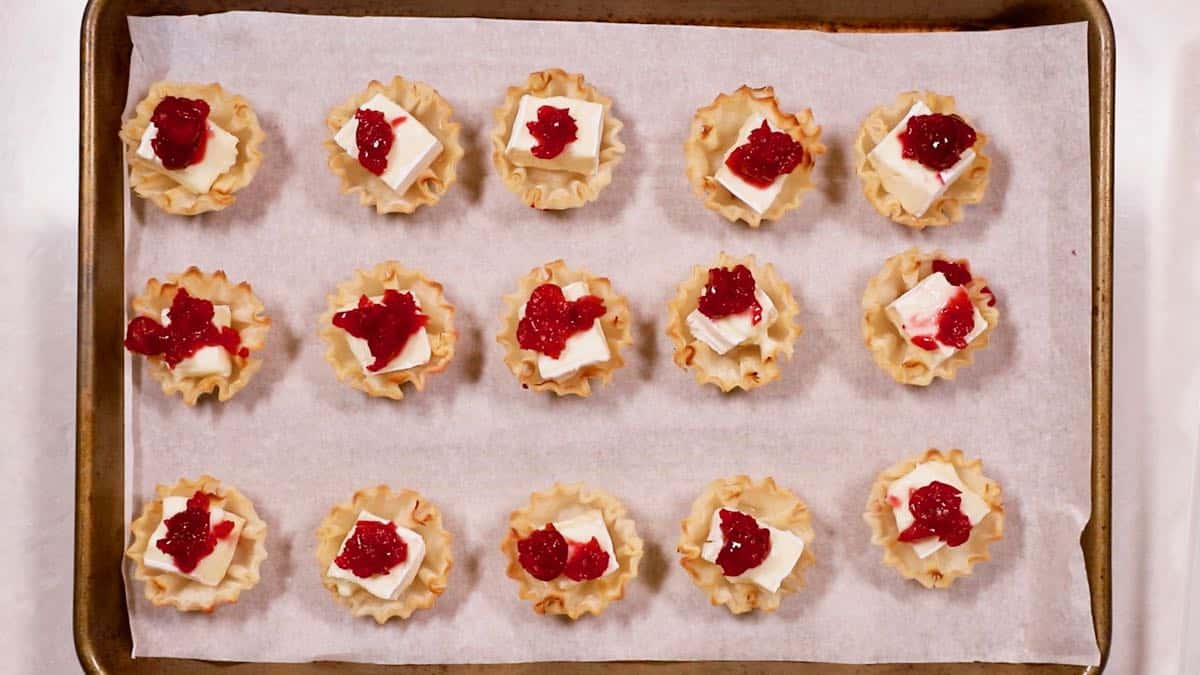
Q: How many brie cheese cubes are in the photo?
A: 15